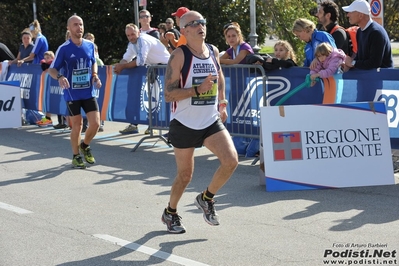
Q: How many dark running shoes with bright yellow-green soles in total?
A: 2